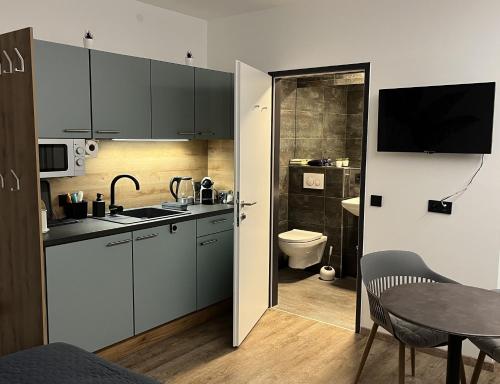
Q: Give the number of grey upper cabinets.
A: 4